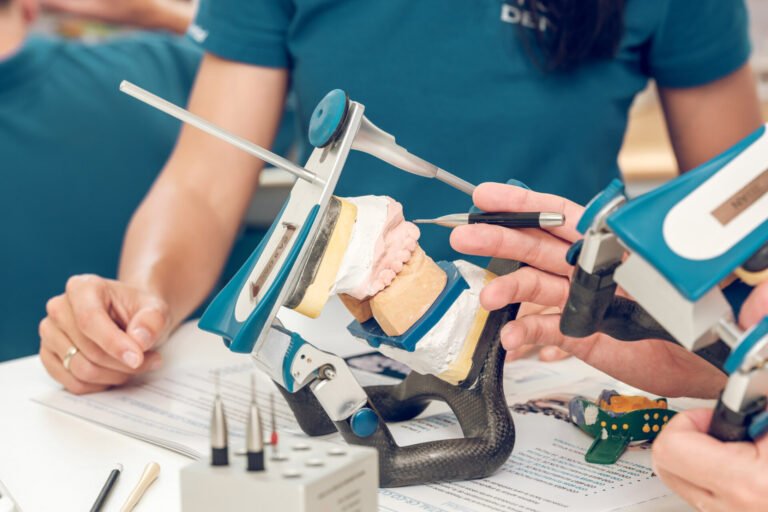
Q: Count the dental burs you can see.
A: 3